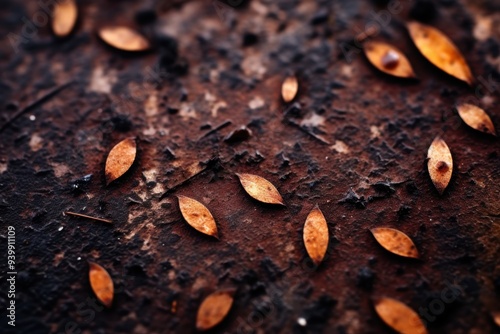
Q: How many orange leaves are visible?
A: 15